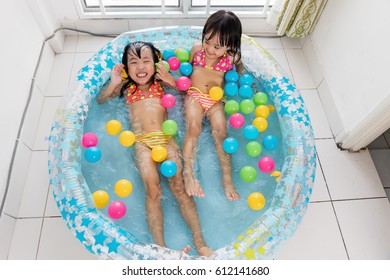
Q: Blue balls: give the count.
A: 11